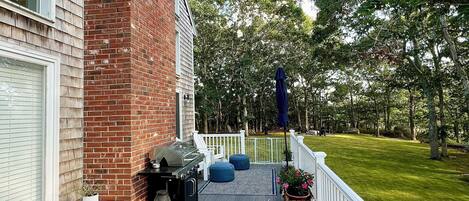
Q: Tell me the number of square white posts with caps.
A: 5